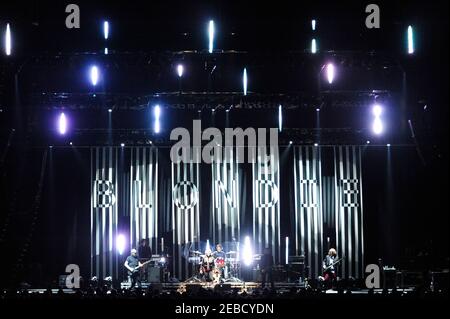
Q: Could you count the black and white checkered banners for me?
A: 7